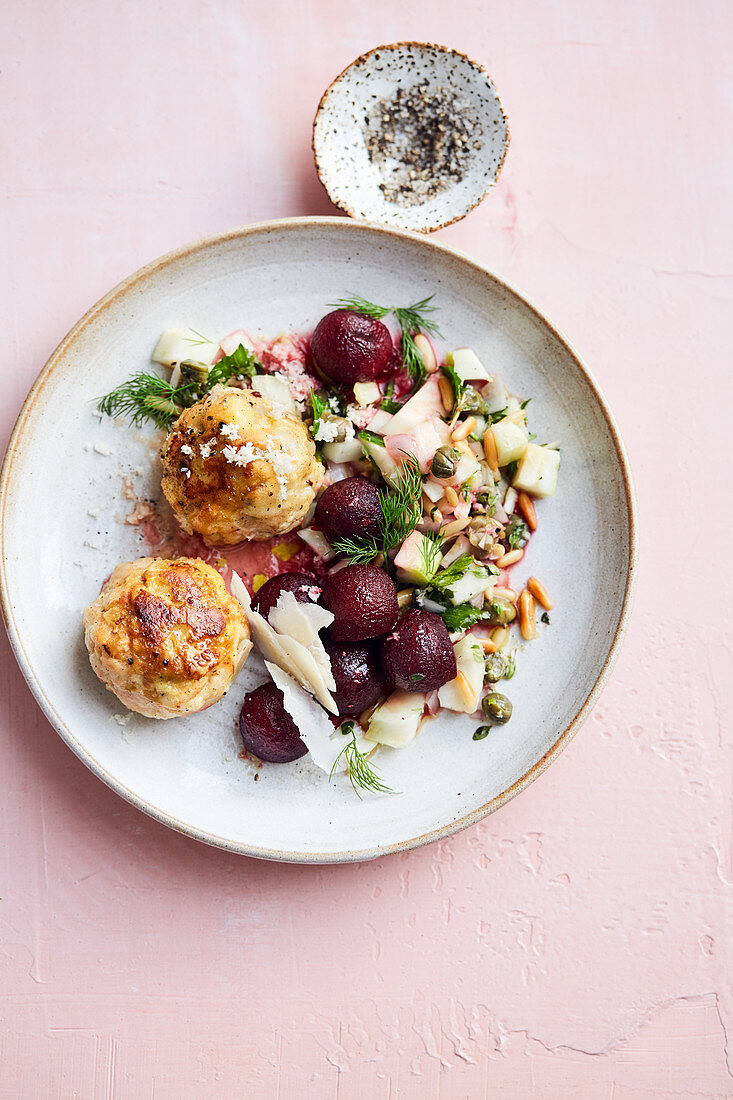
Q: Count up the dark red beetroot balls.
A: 7